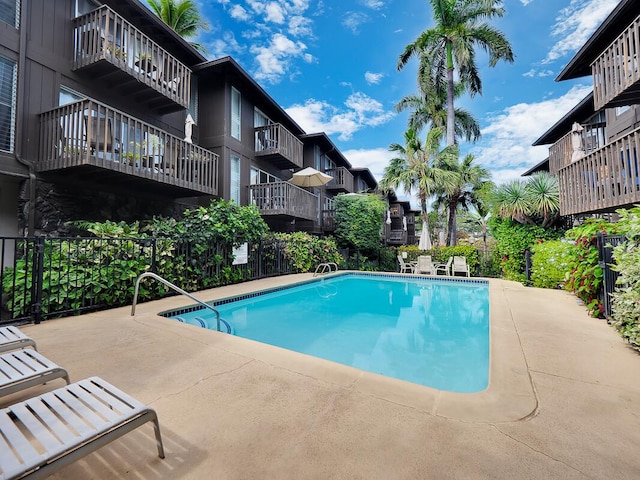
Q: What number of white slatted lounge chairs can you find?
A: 3